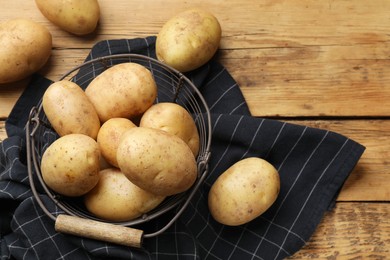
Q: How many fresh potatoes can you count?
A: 11